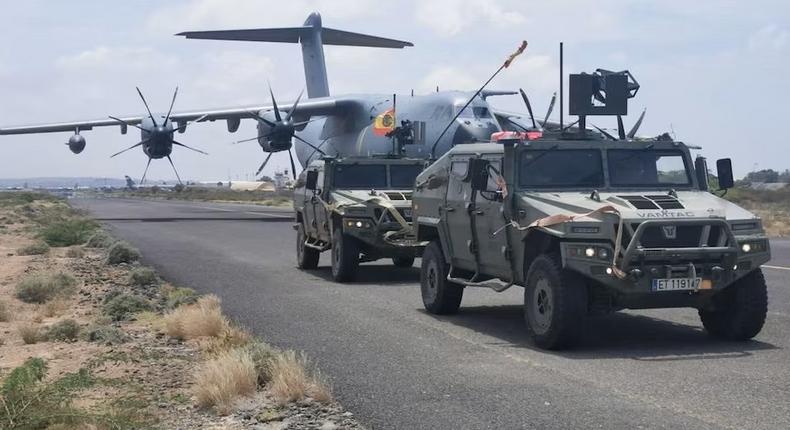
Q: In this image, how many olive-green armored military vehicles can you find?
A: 2